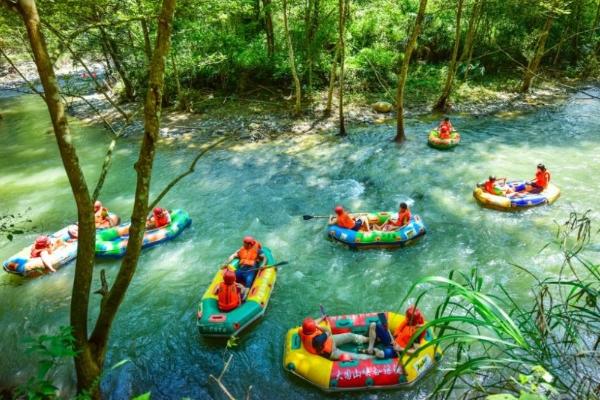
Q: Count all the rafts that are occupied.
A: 7